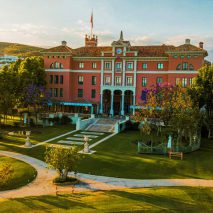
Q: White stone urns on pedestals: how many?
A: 2